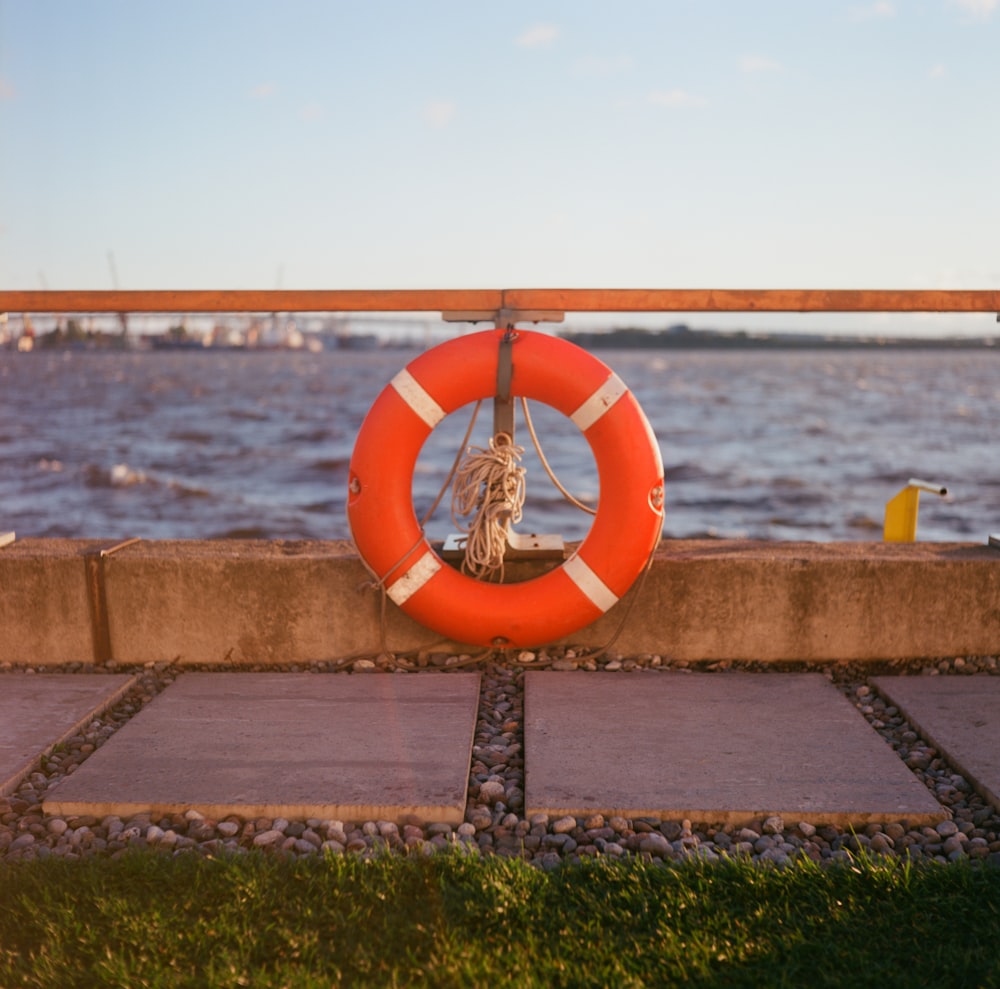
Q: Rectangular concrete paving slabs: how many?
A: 4